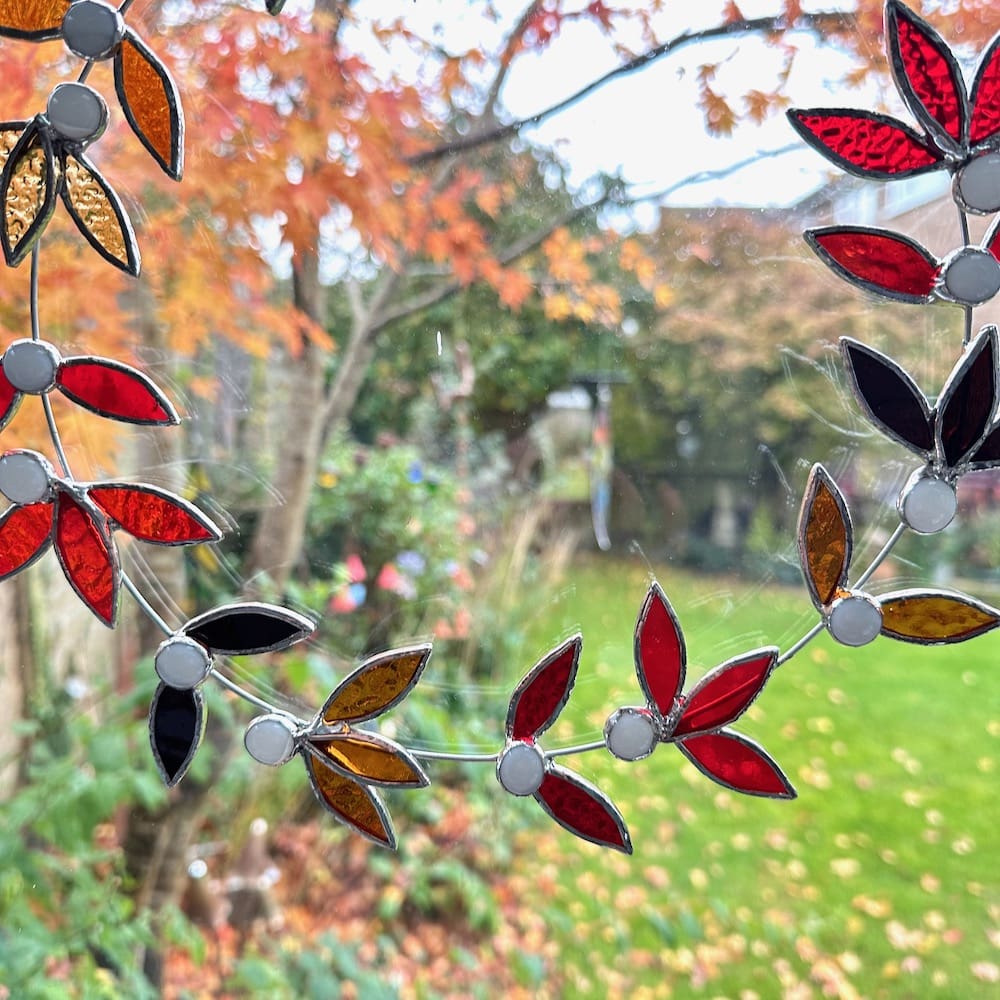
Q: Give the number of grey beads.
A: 12